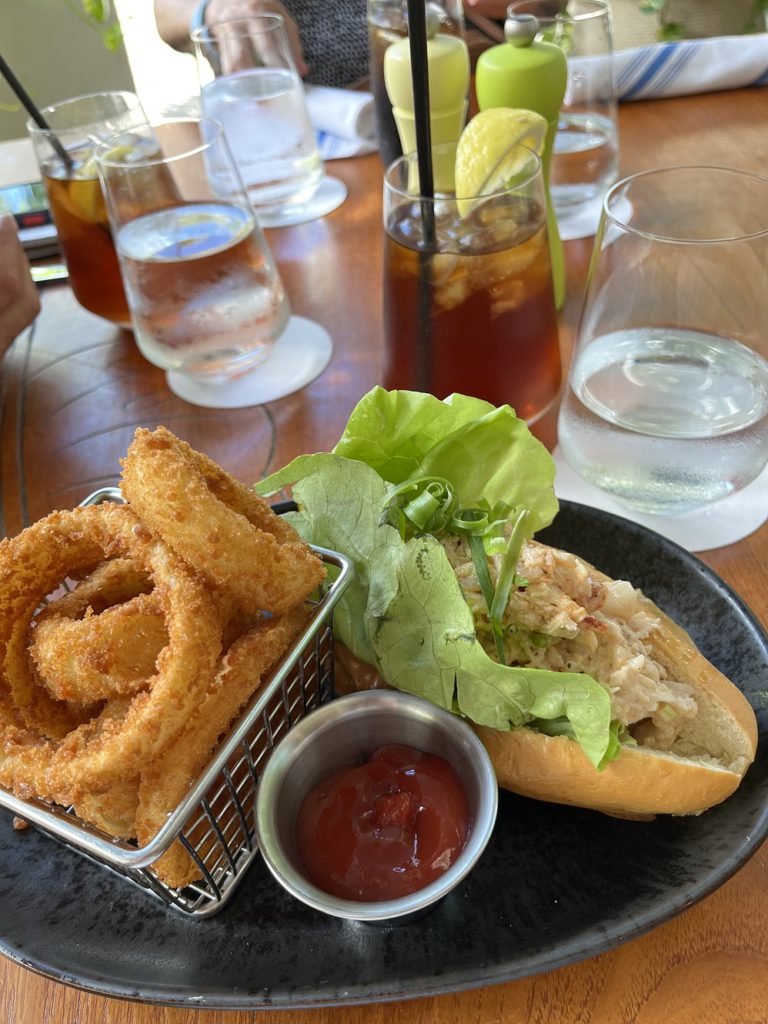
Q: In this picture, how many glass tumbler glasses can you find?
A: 7